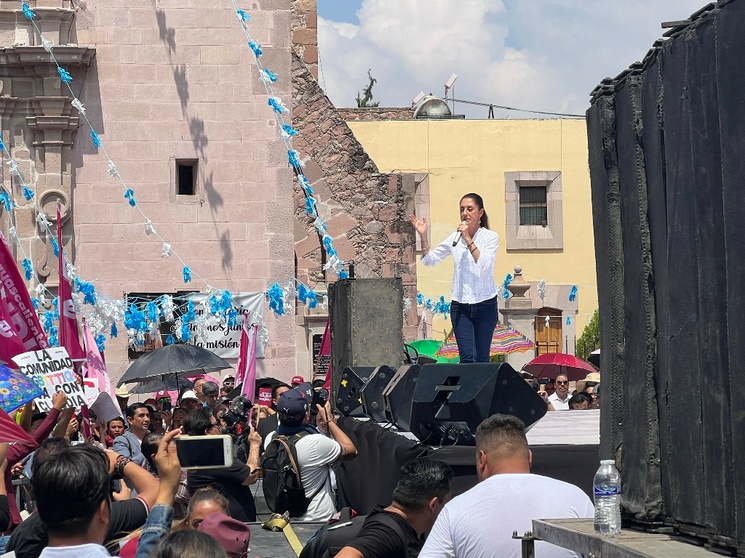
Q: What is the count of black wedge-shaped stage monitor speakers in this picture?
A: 4